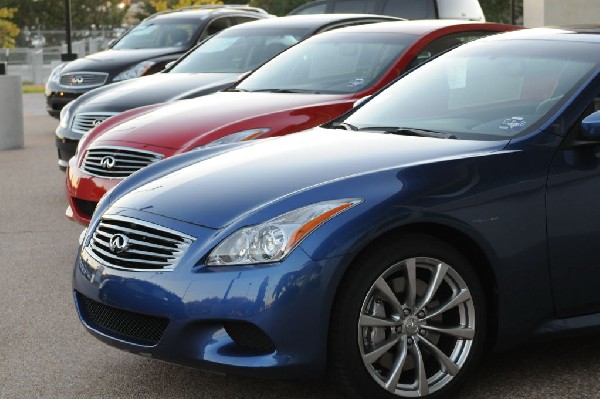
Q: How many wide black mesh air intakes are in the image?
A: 2